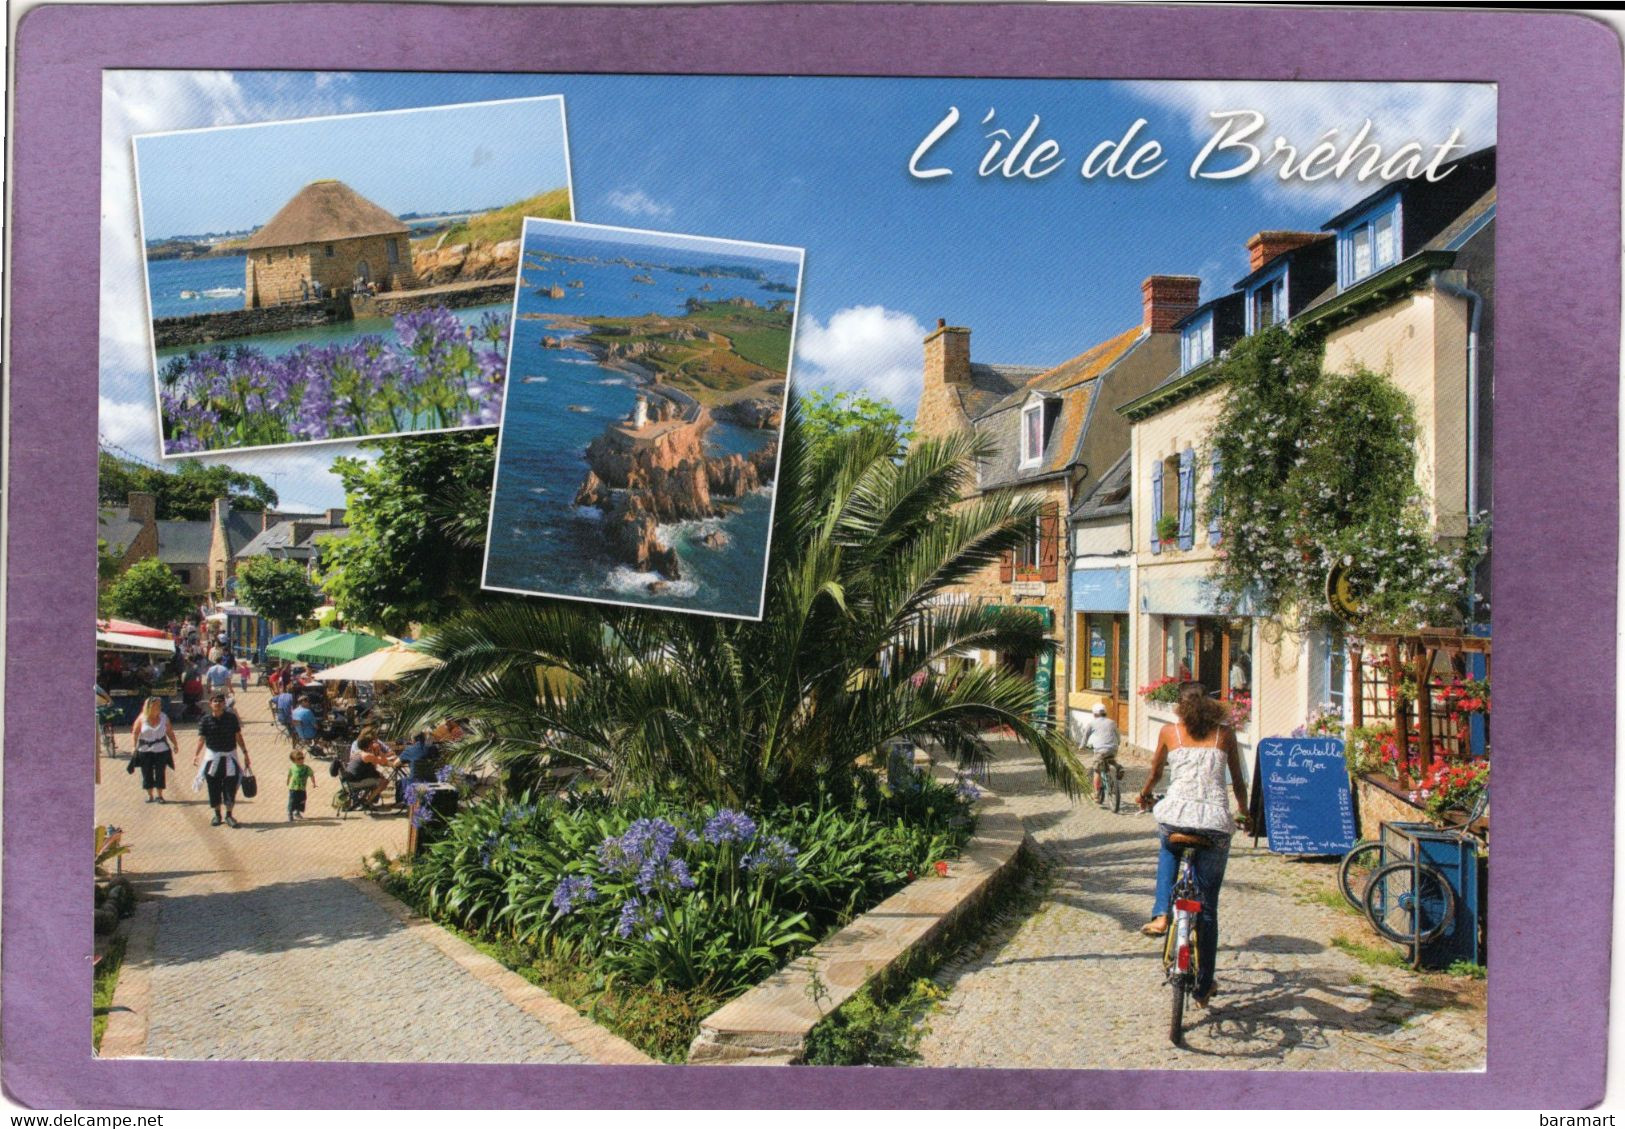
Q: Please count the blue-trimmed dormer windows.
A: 3